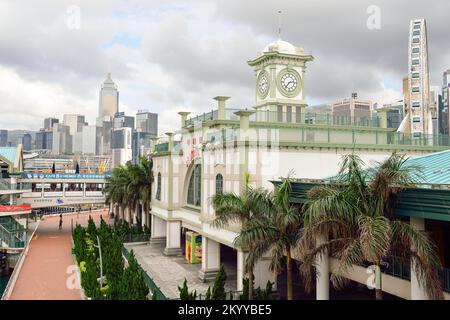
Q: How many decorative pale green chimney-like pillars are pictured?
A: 6